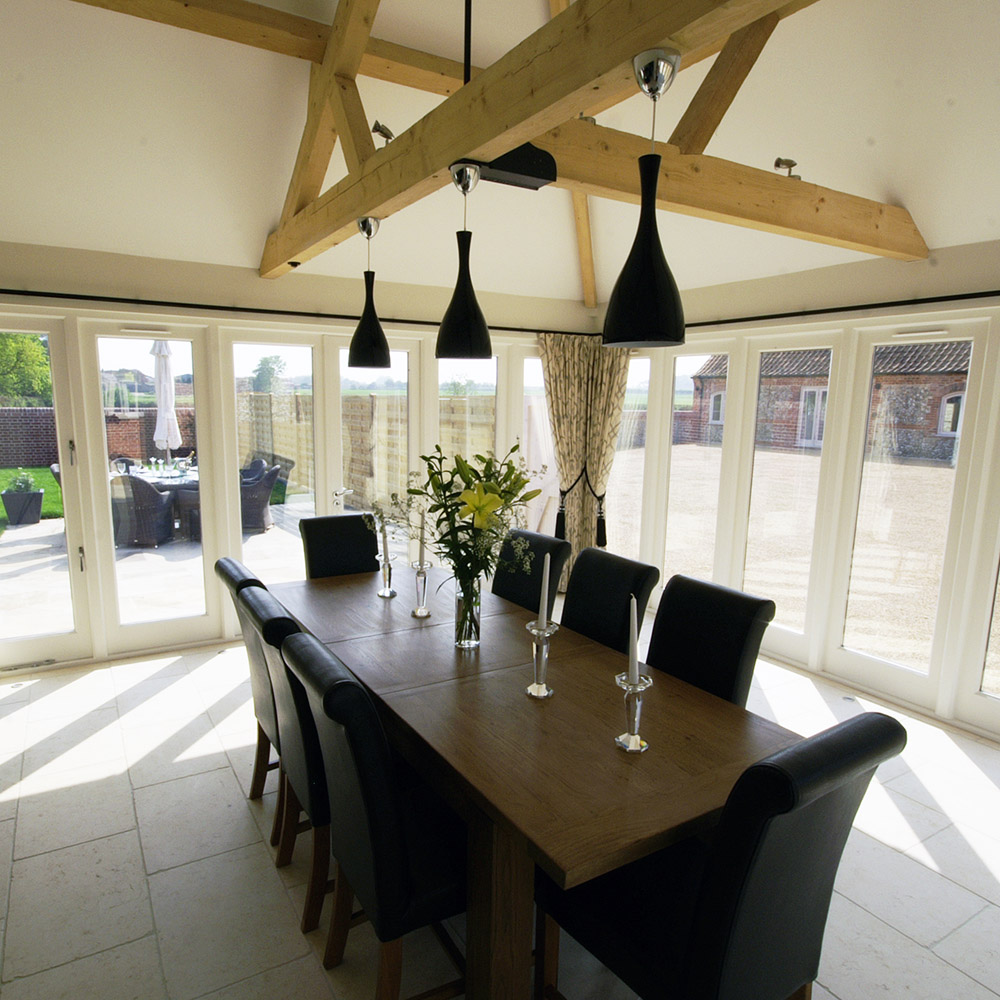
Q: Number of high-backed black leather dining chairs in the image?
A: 8